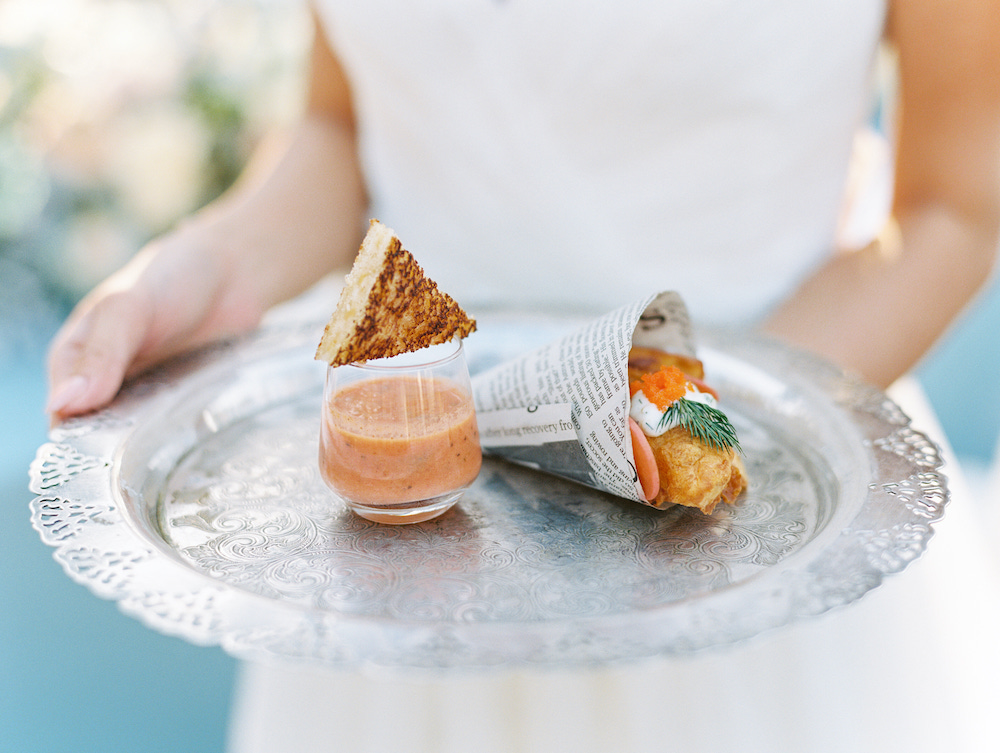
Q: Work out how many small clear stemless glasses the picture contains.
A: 1